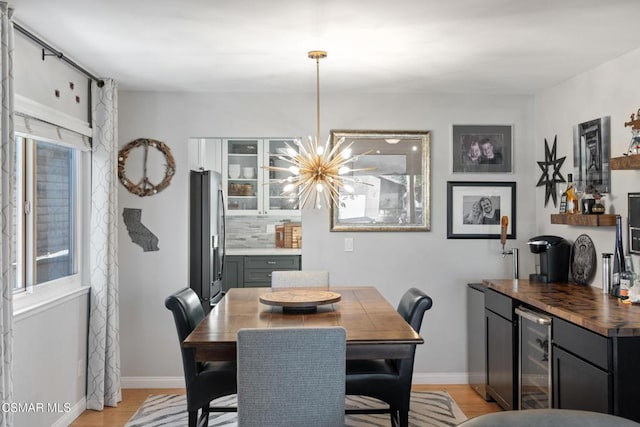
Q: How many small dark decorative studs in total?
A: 3